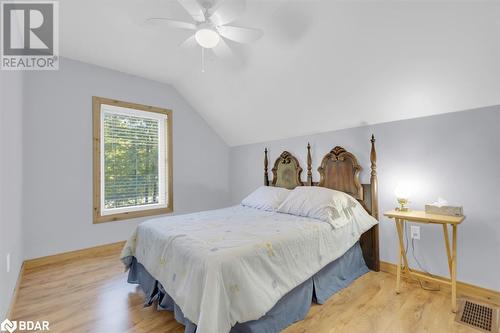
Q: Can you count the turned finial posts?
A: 3